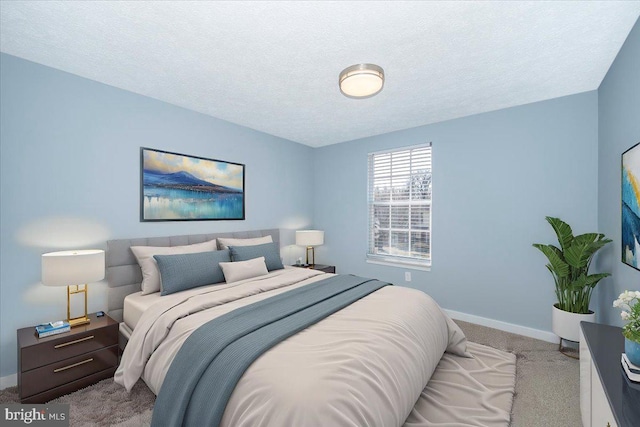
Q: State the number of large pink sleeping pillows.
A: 2